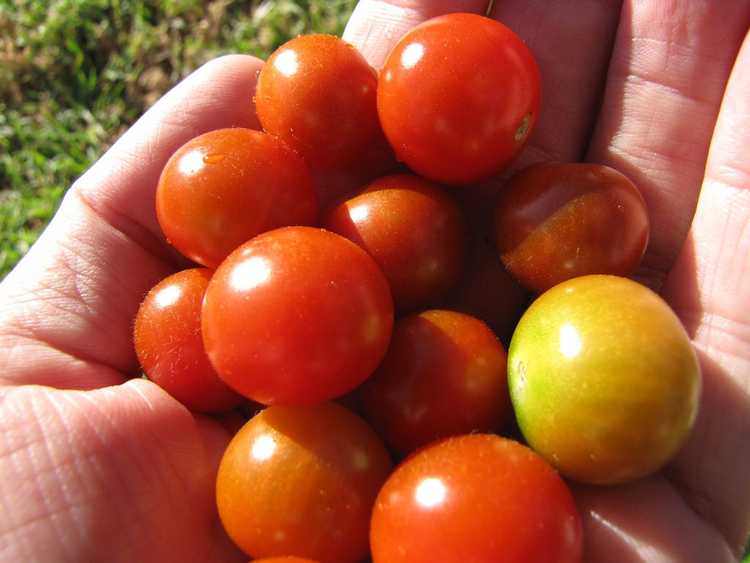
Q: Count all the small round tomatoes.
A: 12